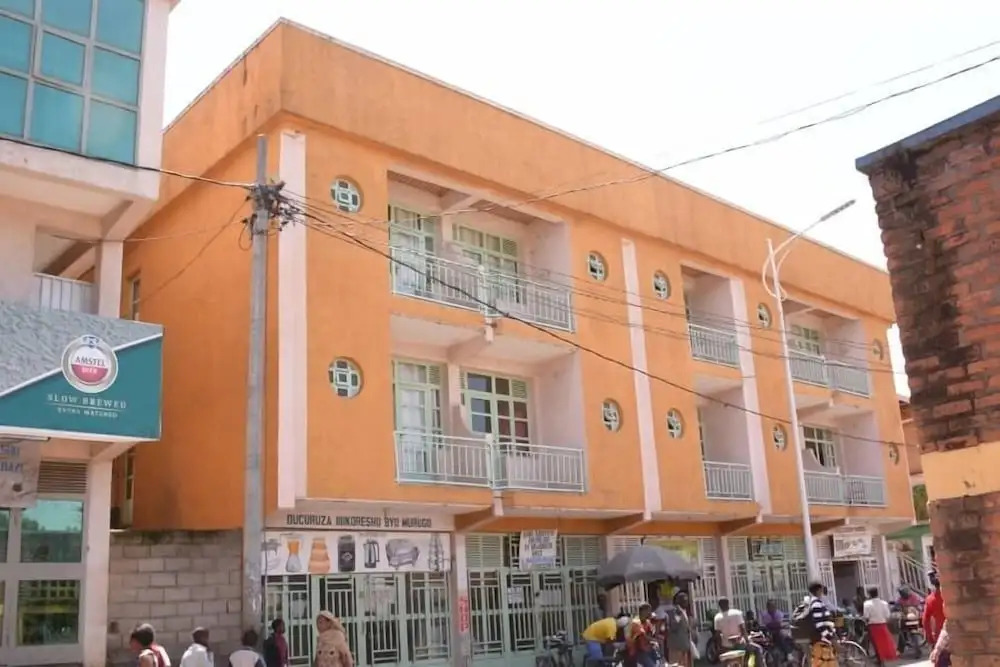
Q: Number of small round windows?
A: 10